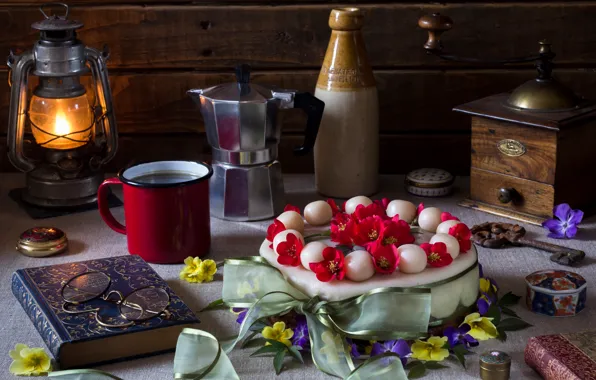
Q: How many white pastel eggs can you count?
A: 11